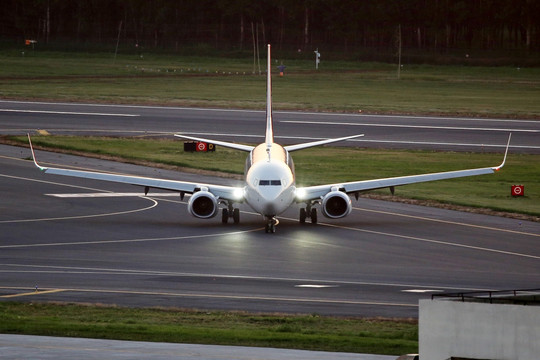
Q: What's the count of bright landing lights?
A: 2